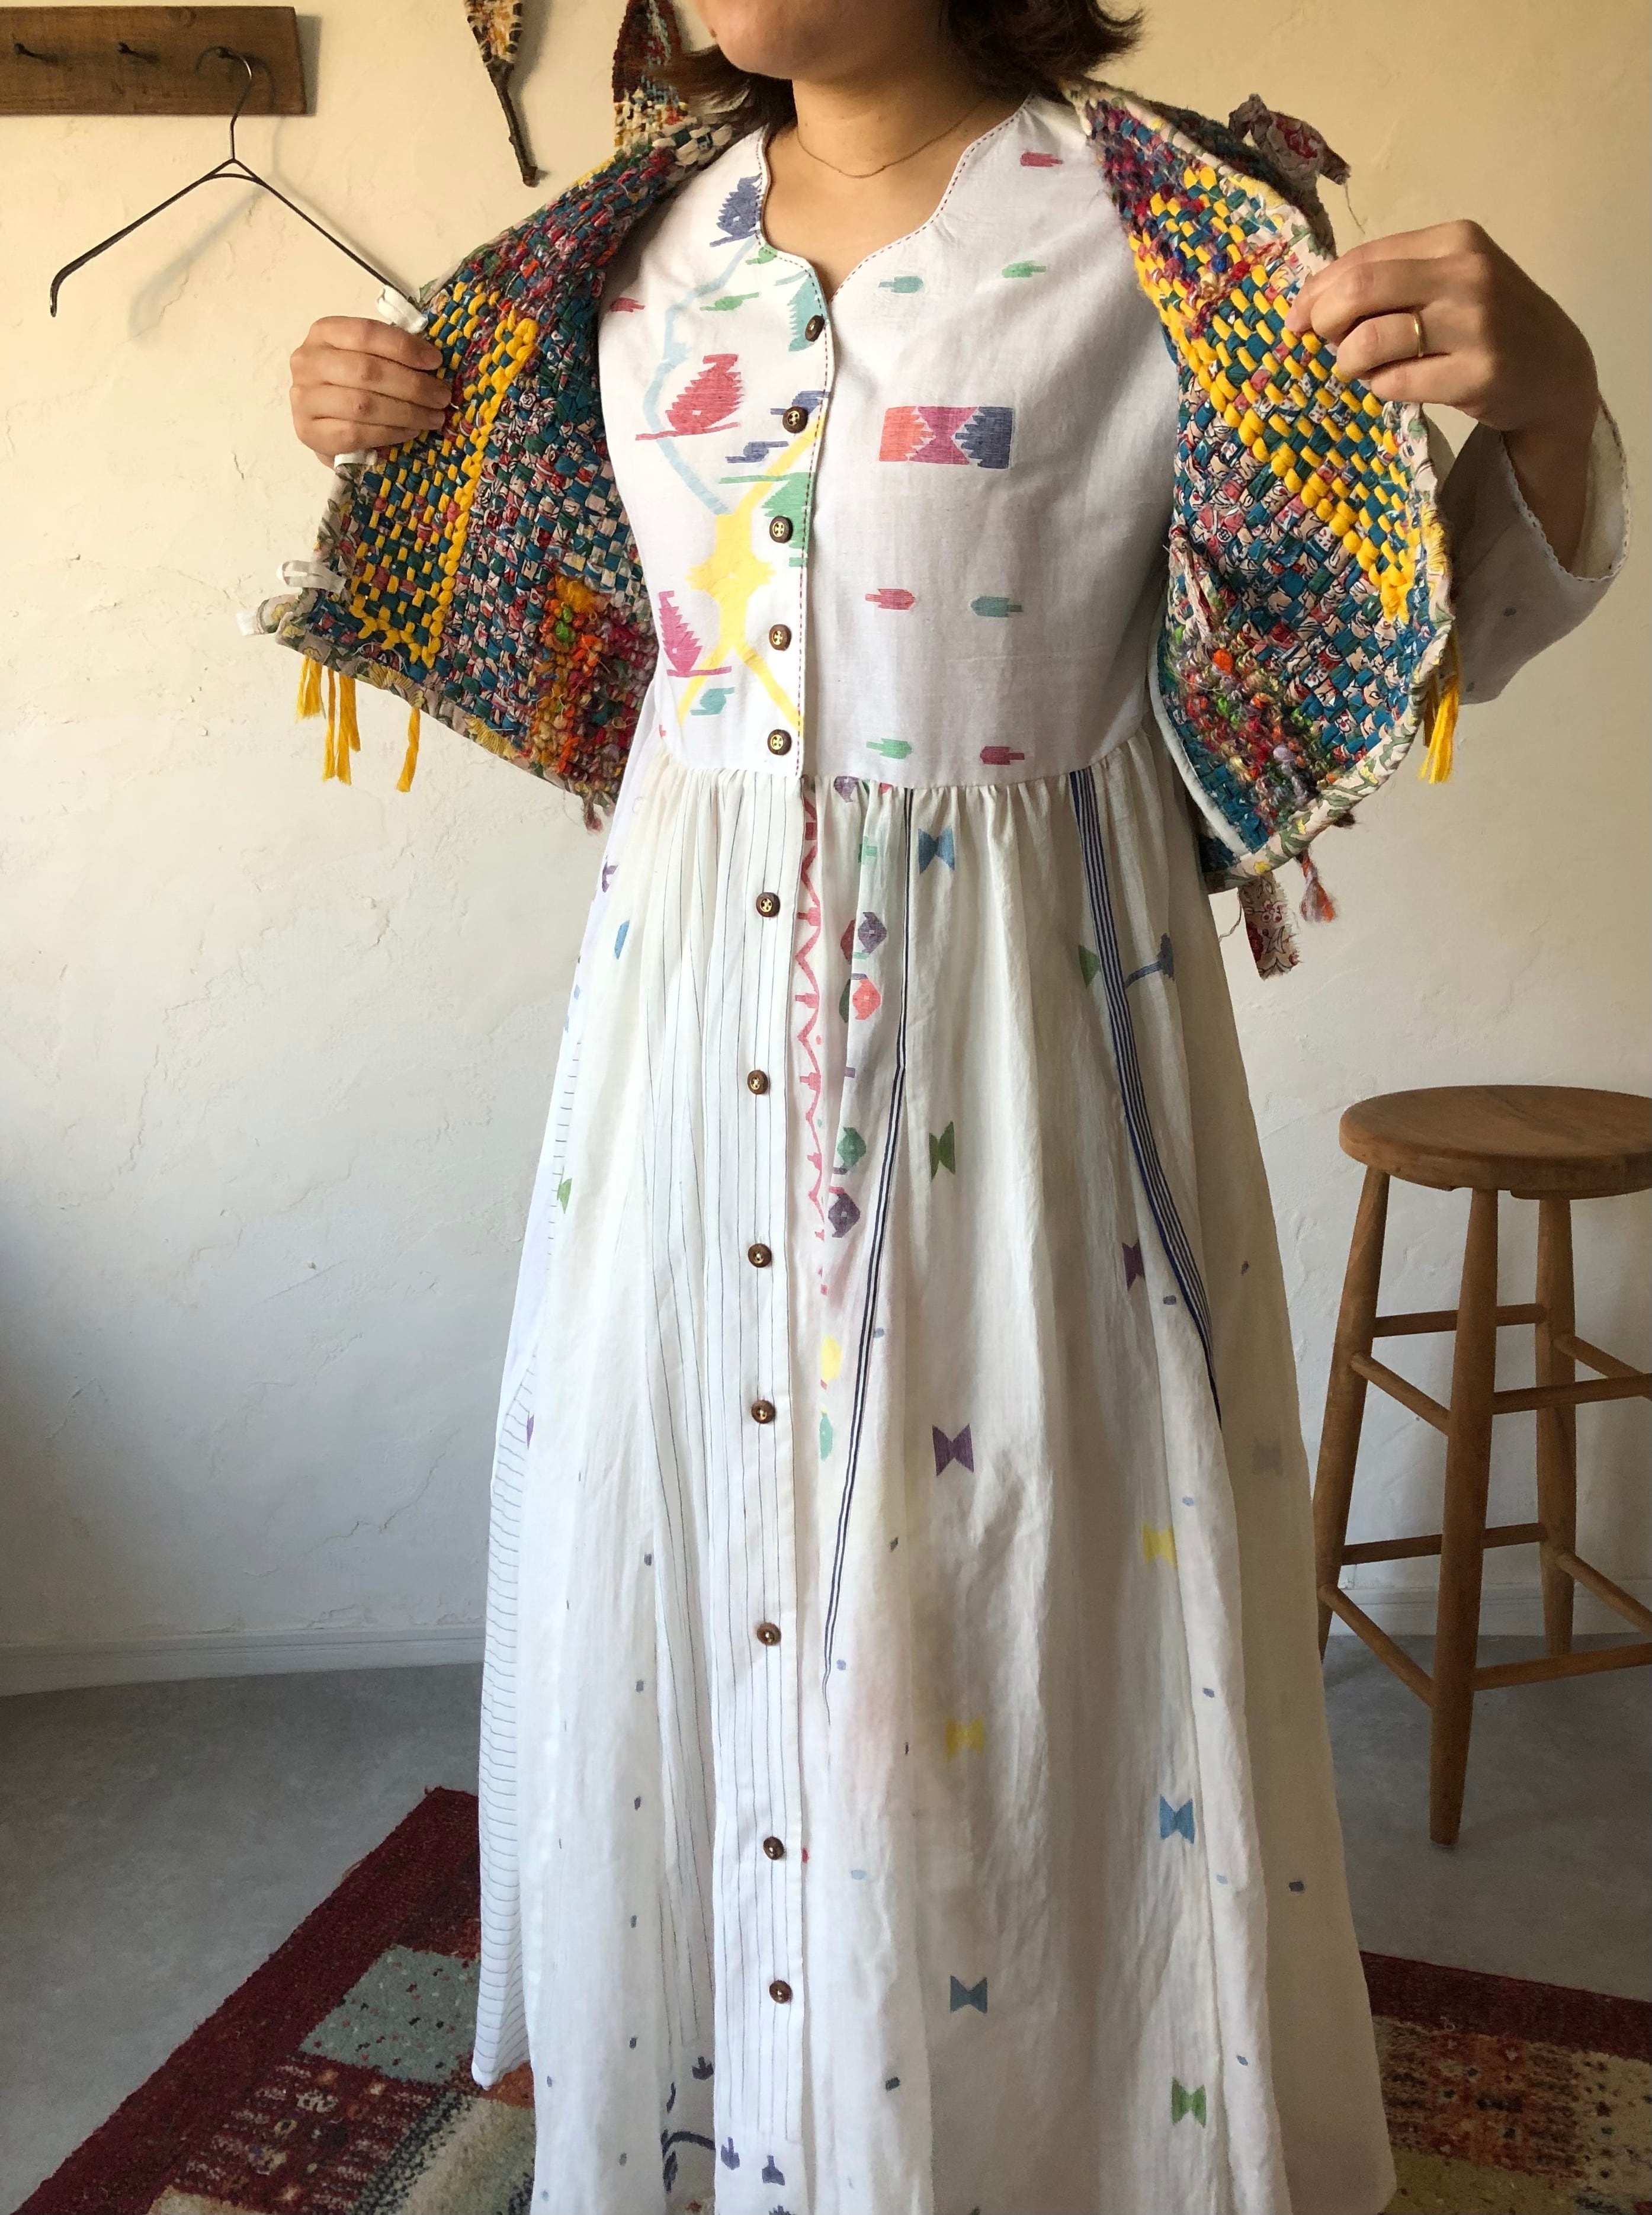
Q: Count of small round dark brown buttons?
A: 12